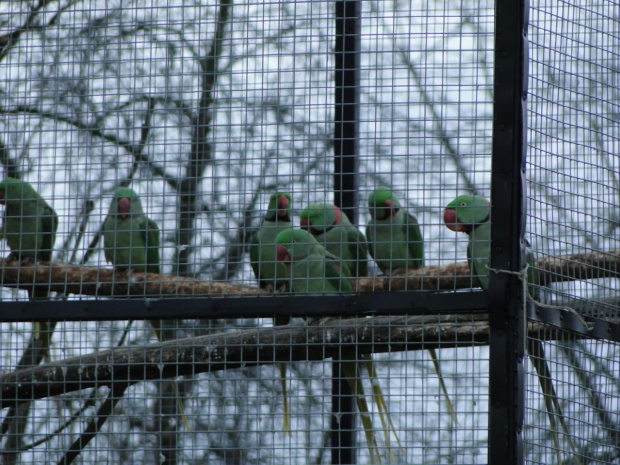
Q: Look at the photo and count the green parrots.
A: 7